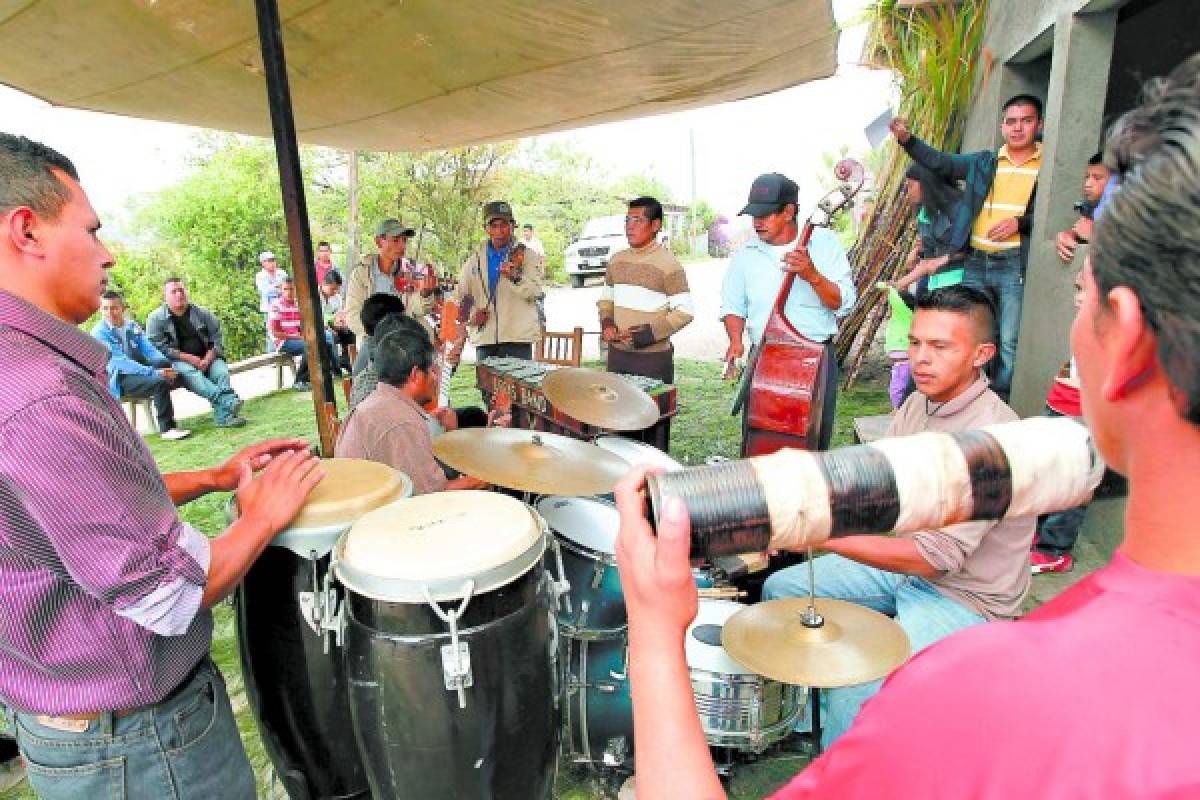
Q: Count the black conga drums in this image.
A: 2